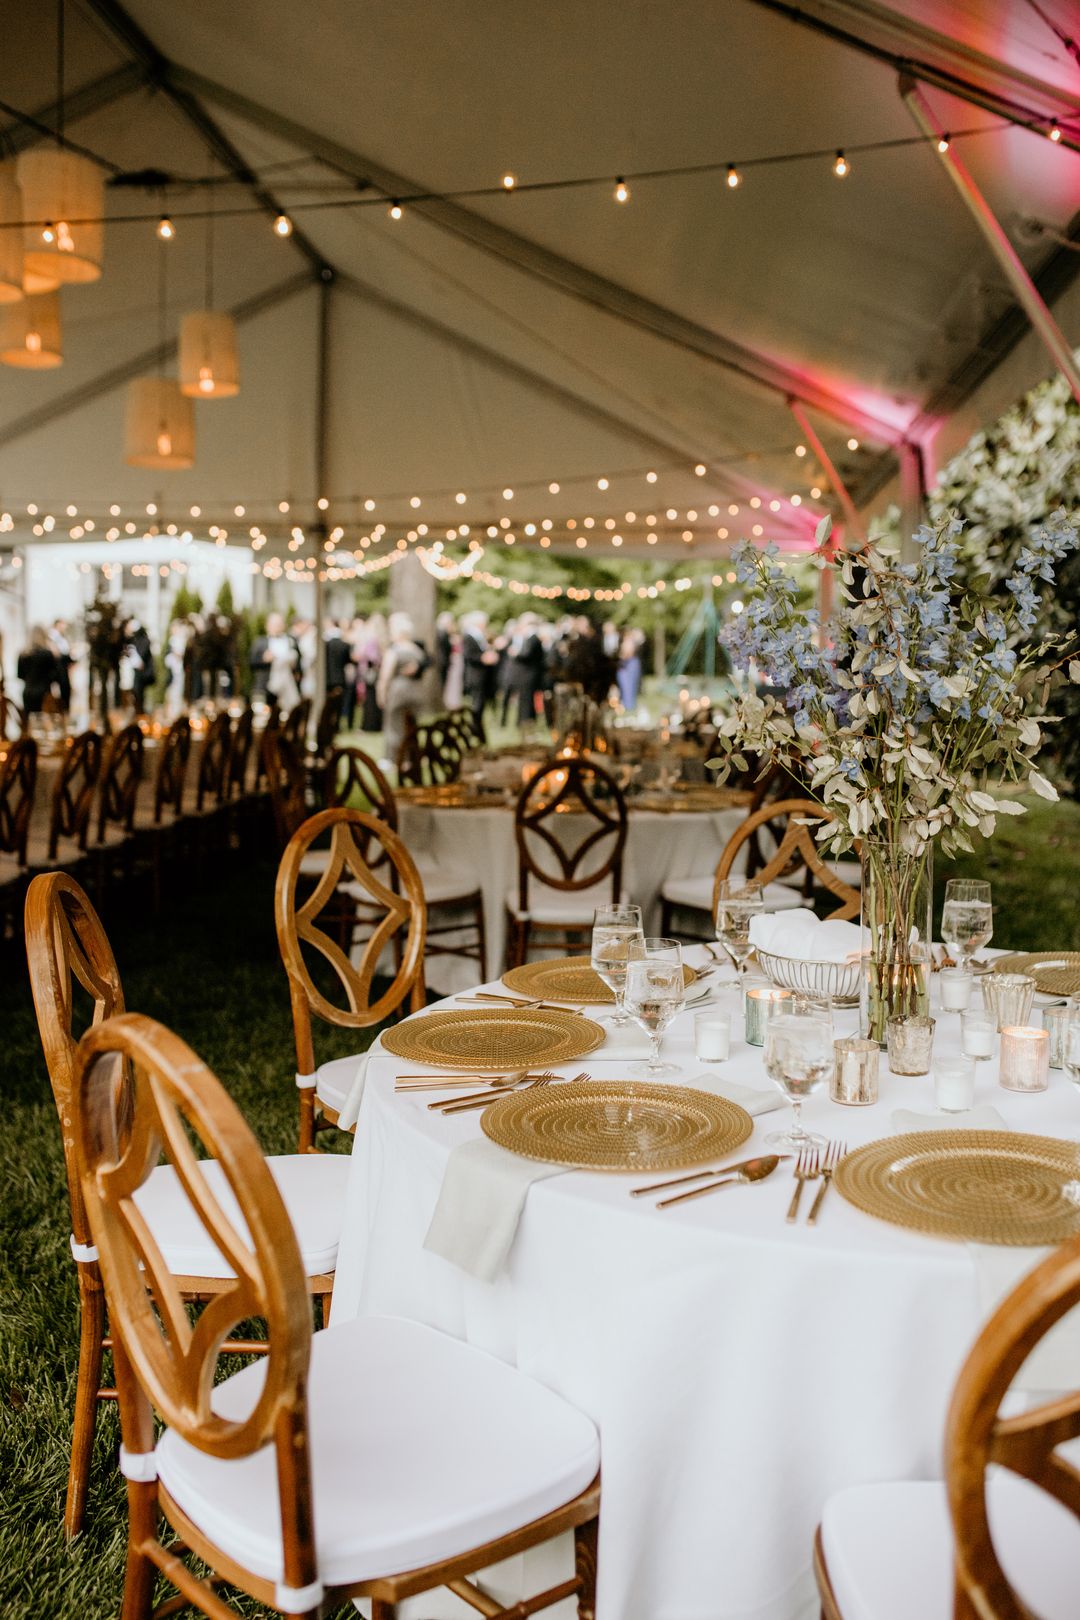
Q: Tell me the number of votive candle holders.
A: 11